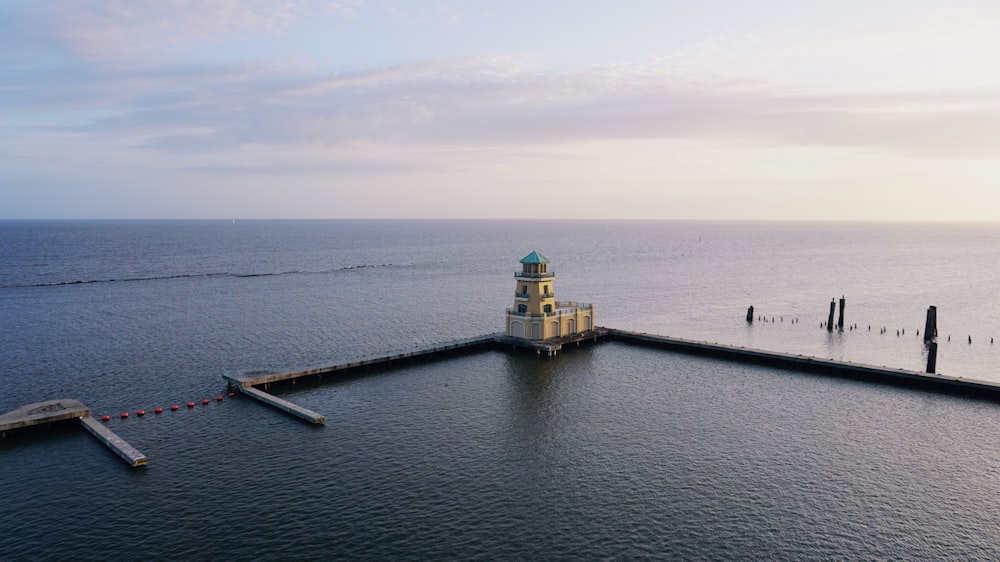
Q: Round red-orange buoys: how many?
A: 9